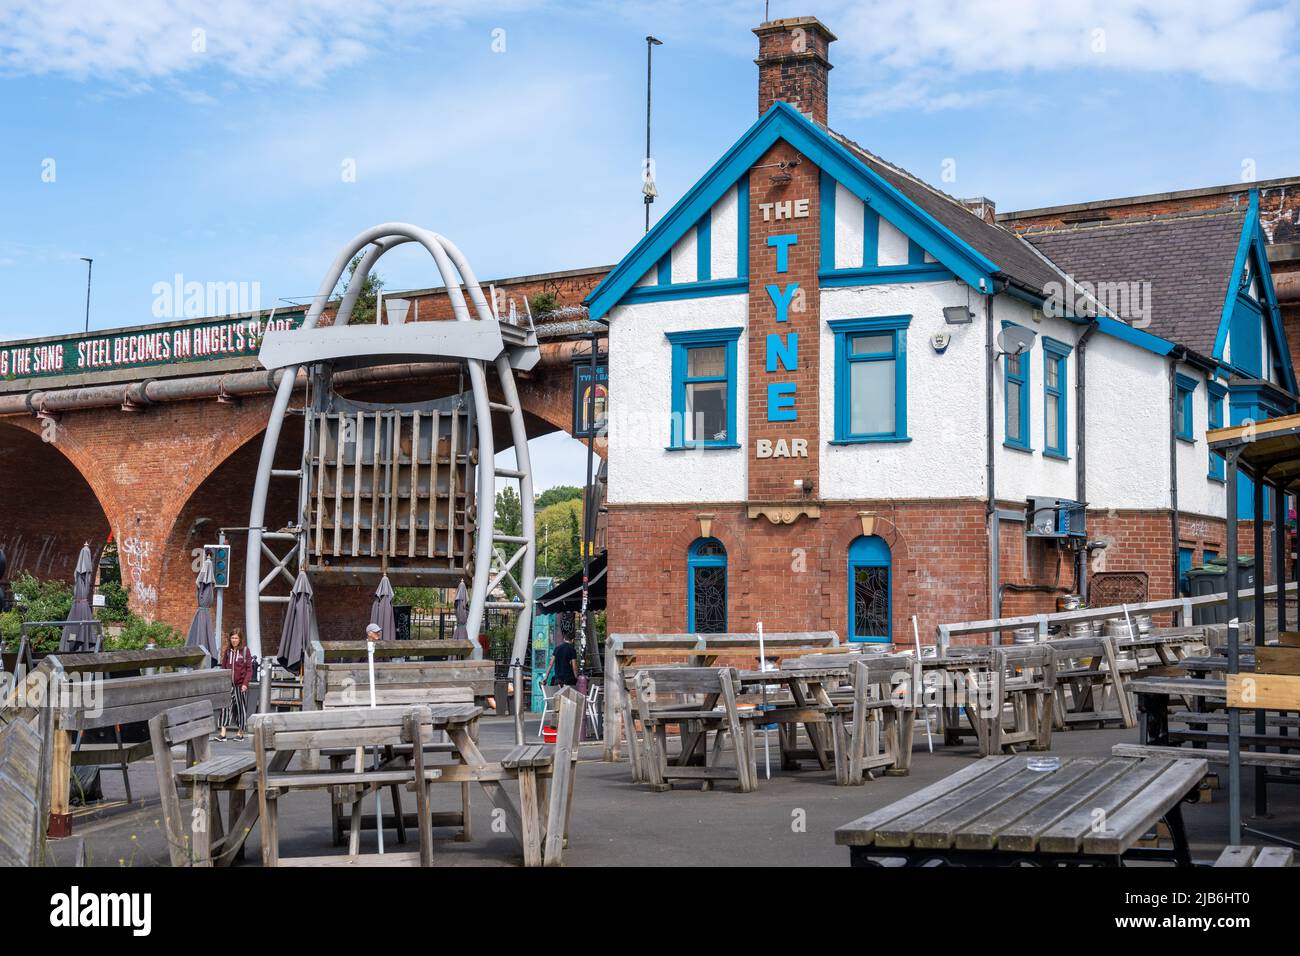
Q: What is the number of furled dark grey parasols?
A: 5